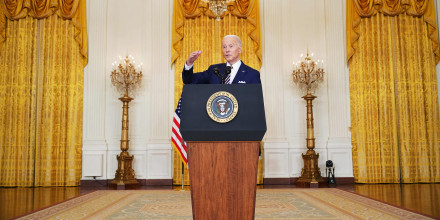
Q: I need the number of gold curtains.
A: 3